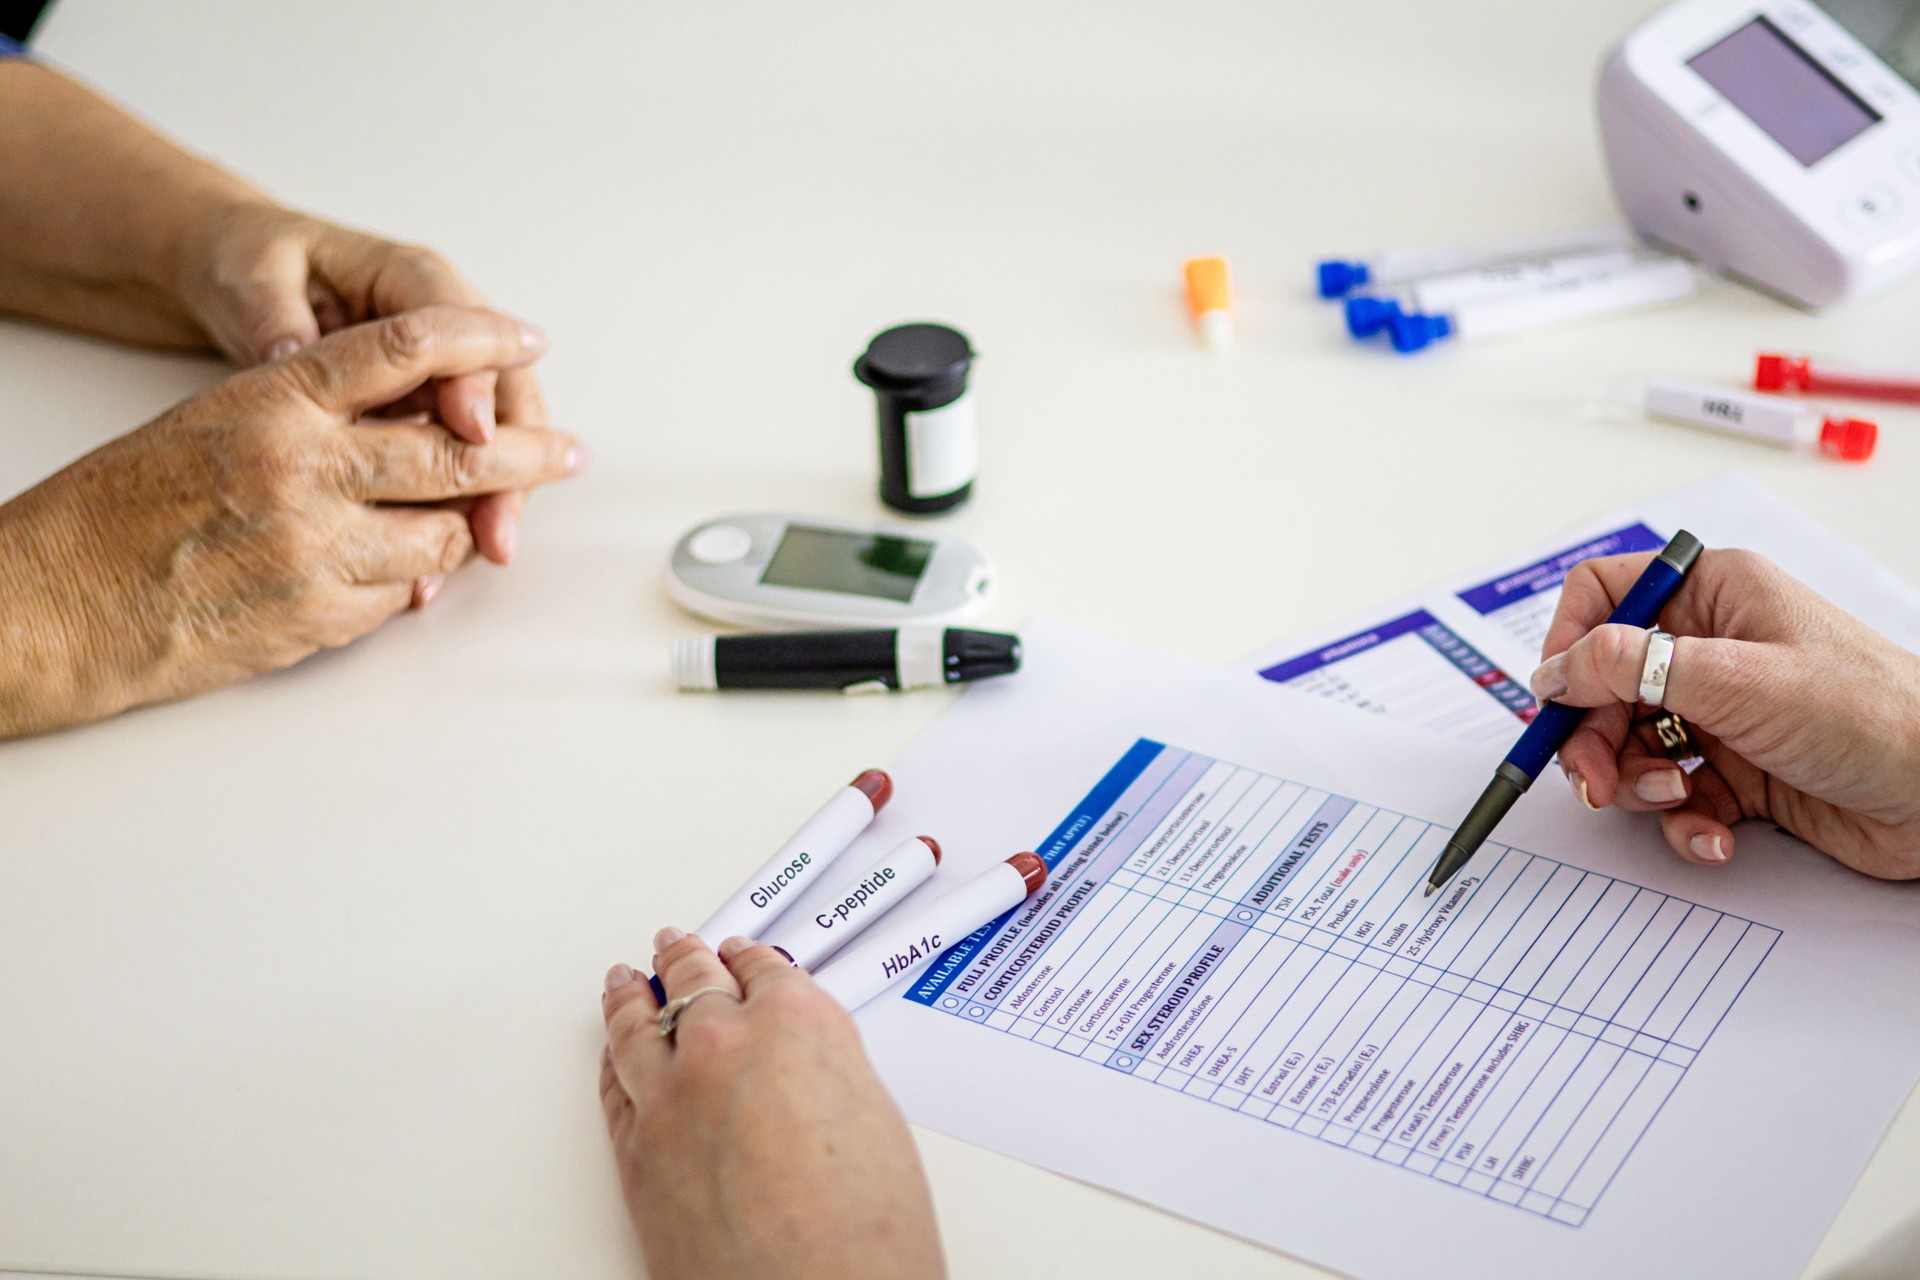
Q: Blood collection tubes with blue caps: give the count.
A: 3